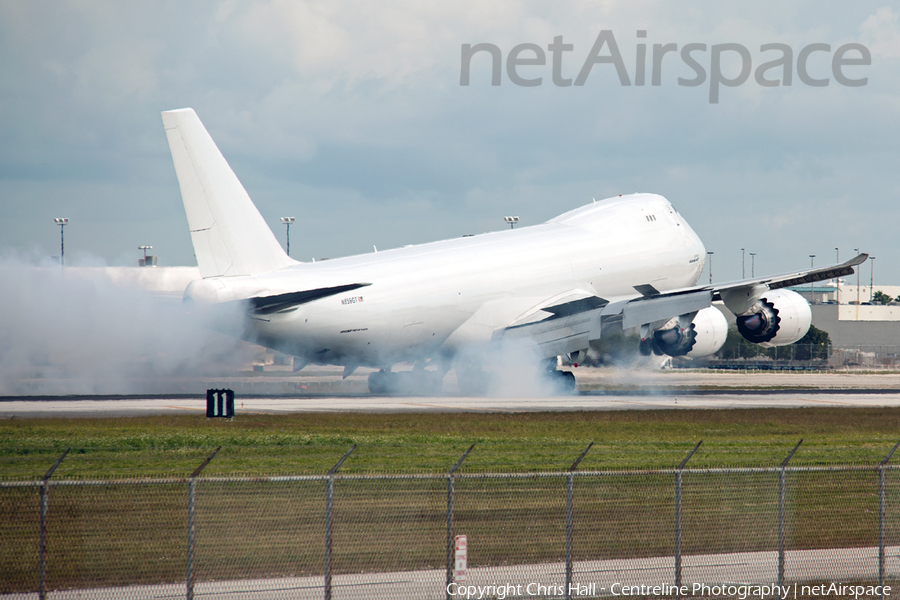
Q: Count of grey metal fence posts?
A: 8